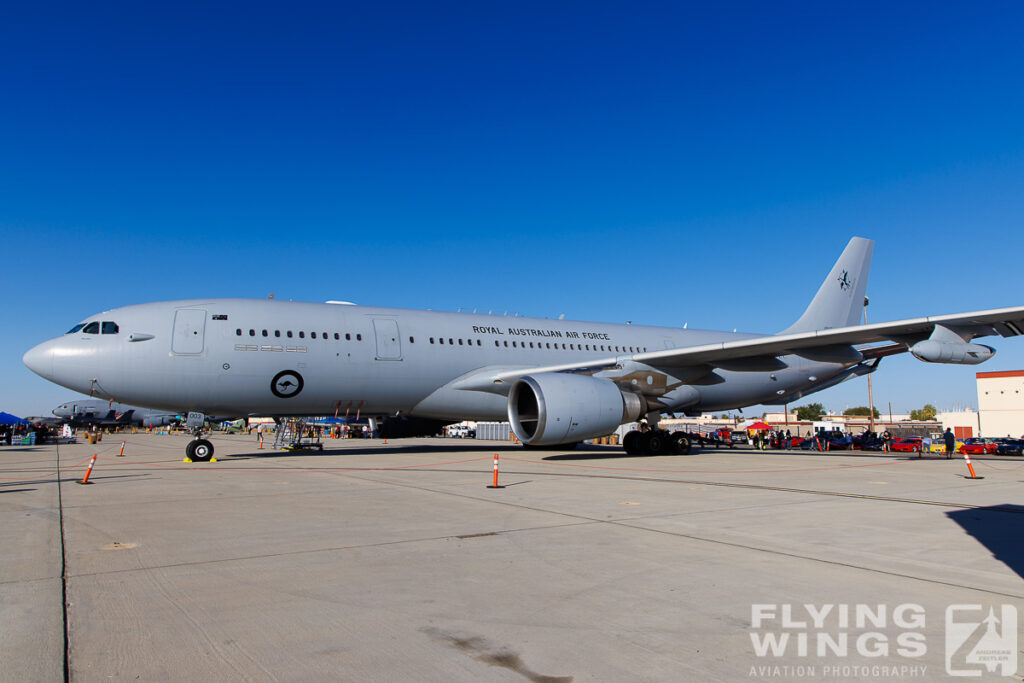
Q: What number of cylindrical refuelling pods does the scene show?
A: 1